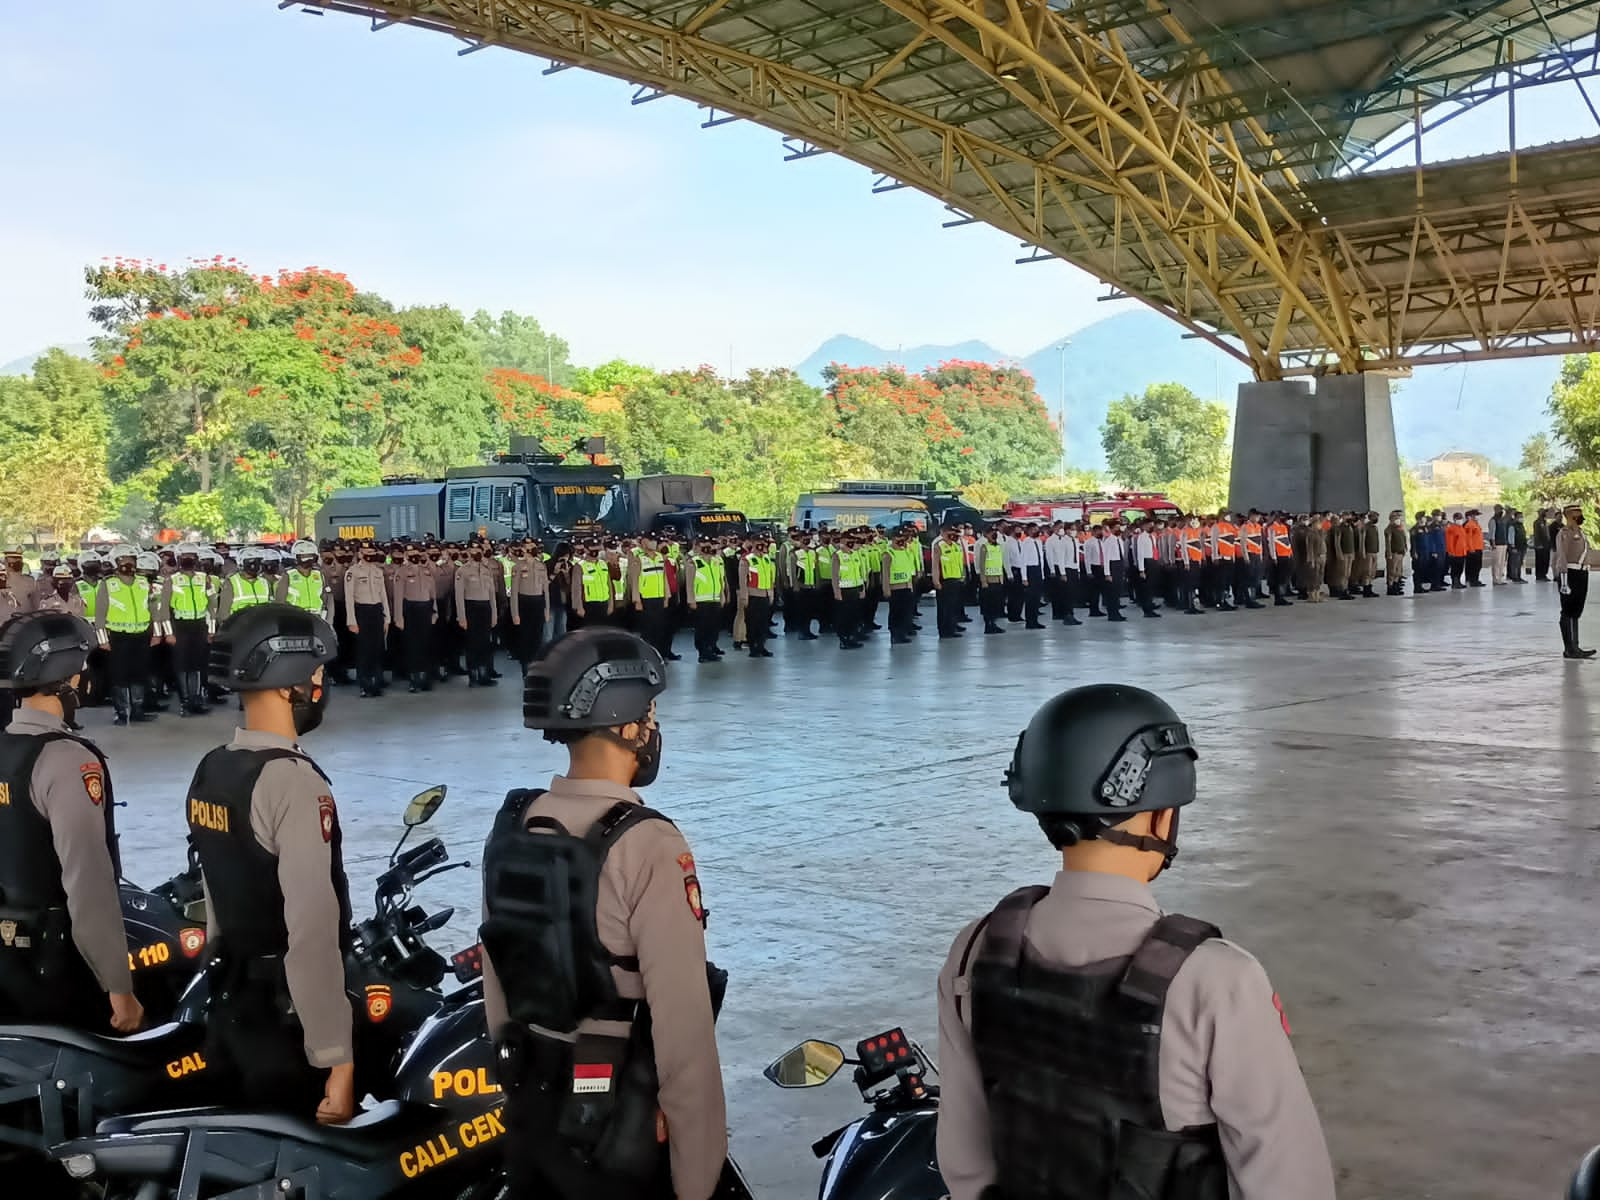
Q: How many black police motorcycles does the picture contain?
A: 4